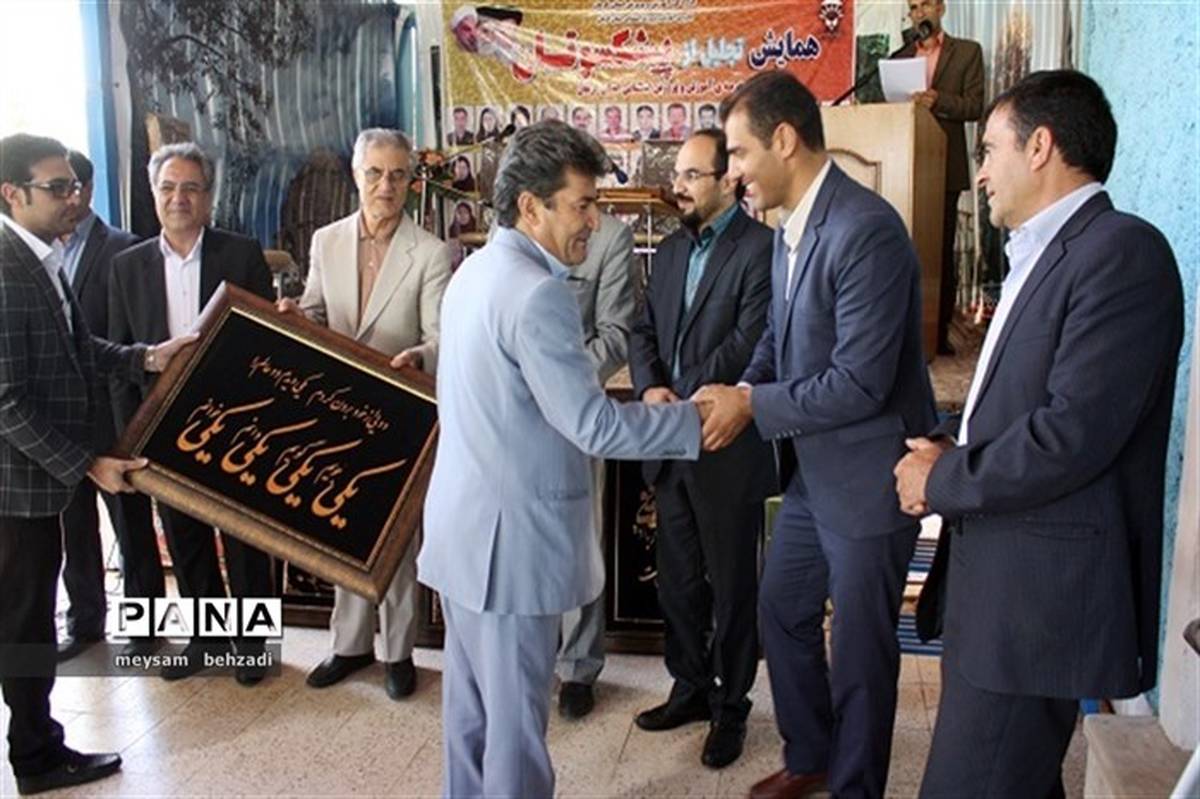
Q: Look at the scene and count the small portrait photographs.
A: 11